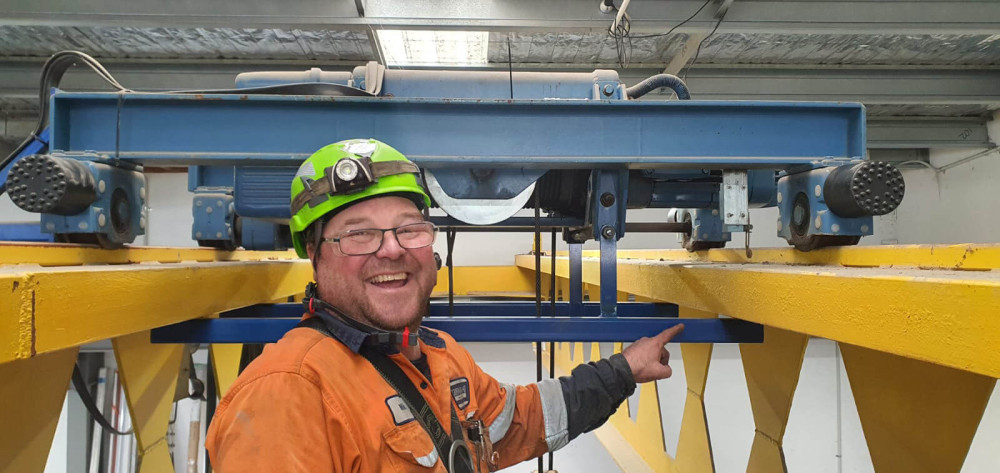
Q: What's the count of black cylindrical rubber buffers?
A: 2